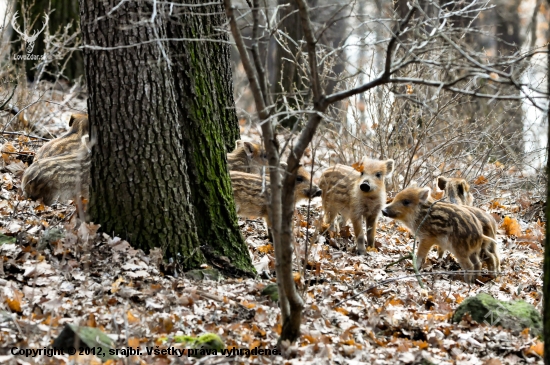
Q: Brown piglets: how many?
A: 7